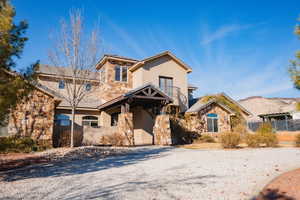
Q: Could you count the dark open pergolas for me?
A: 1